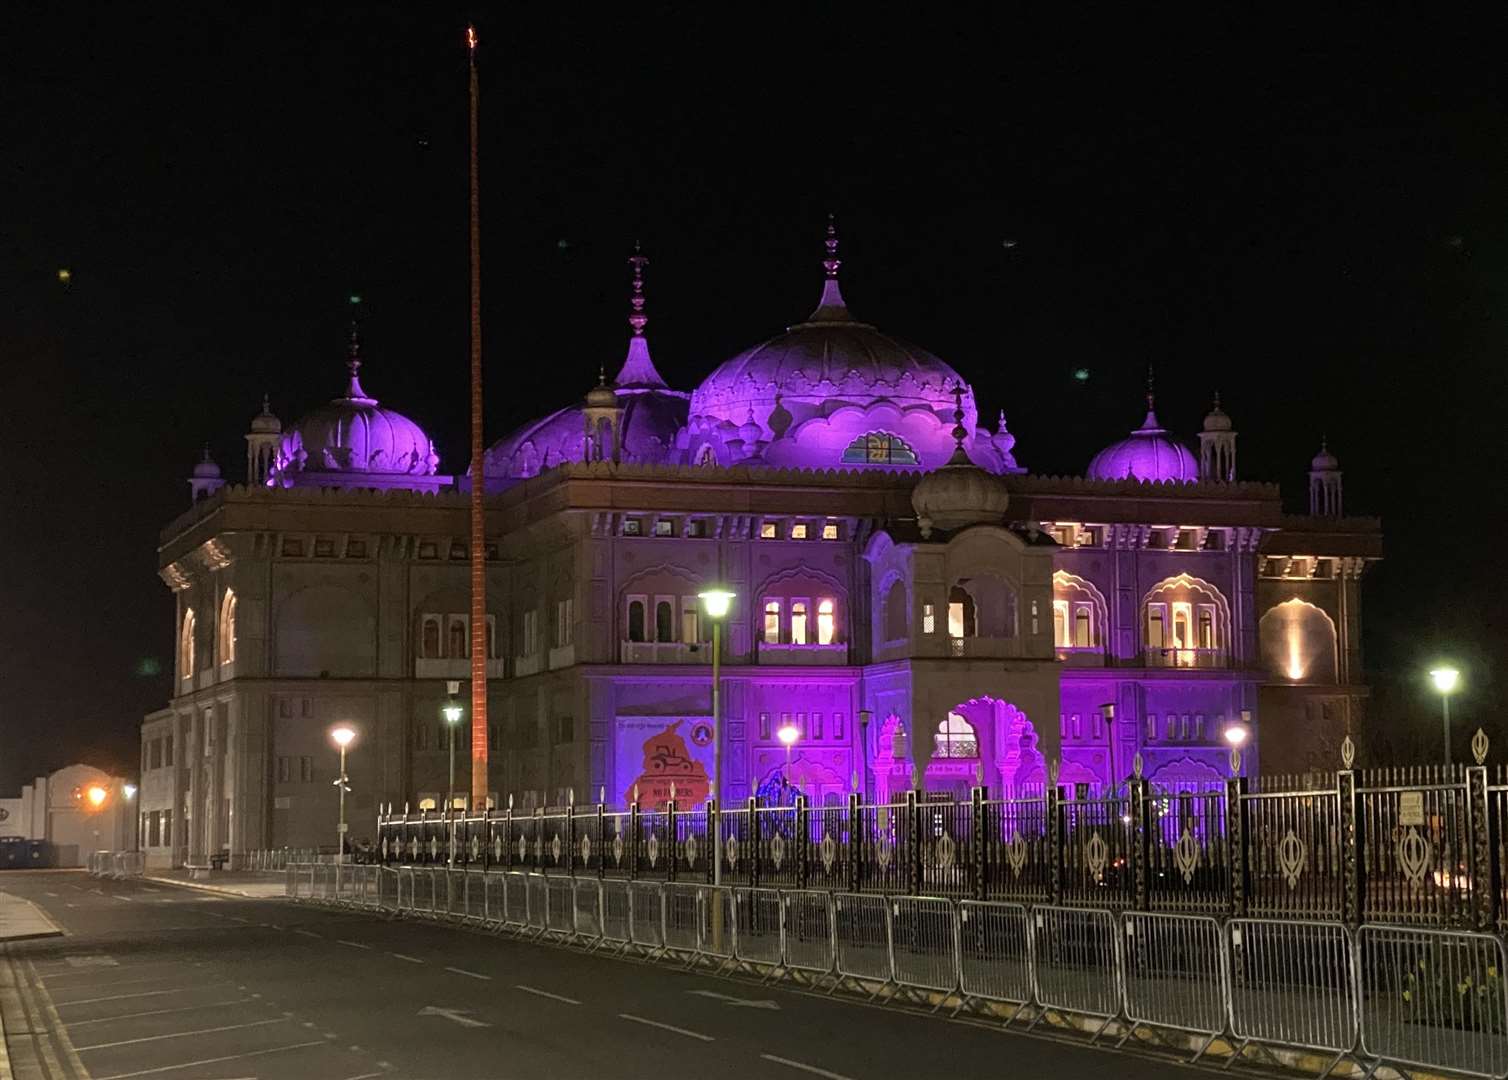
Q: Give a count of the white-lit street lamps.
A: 7